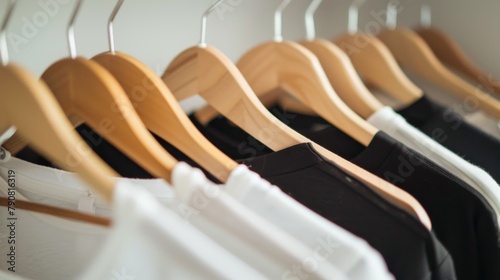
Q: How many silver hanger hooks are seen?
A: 9